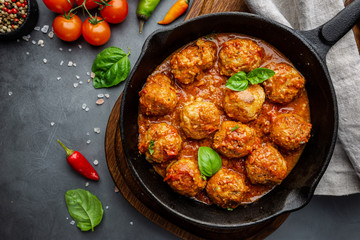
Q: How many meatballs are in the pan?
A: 12